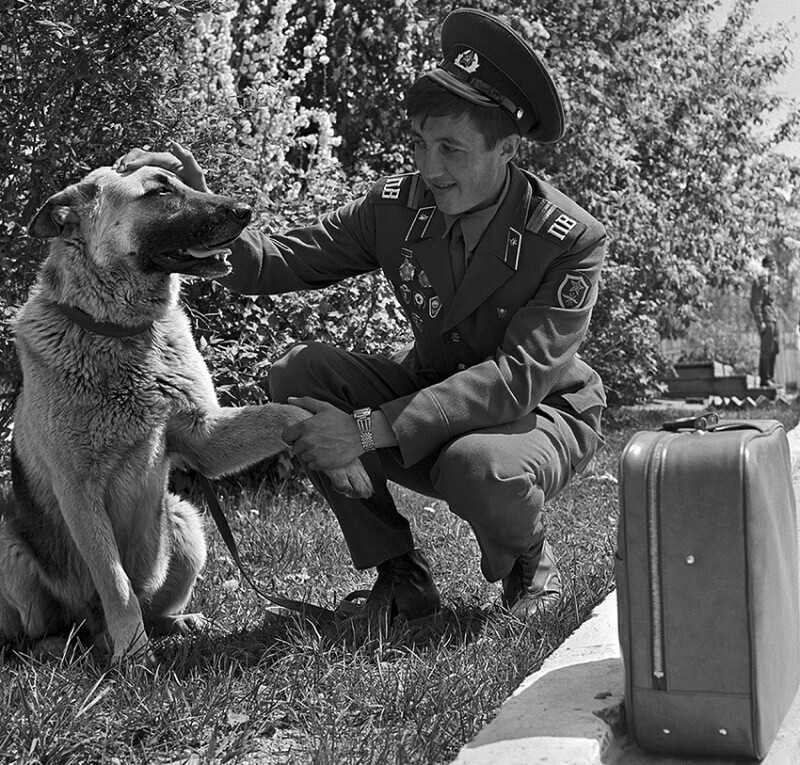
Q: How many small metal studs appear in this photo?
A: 3